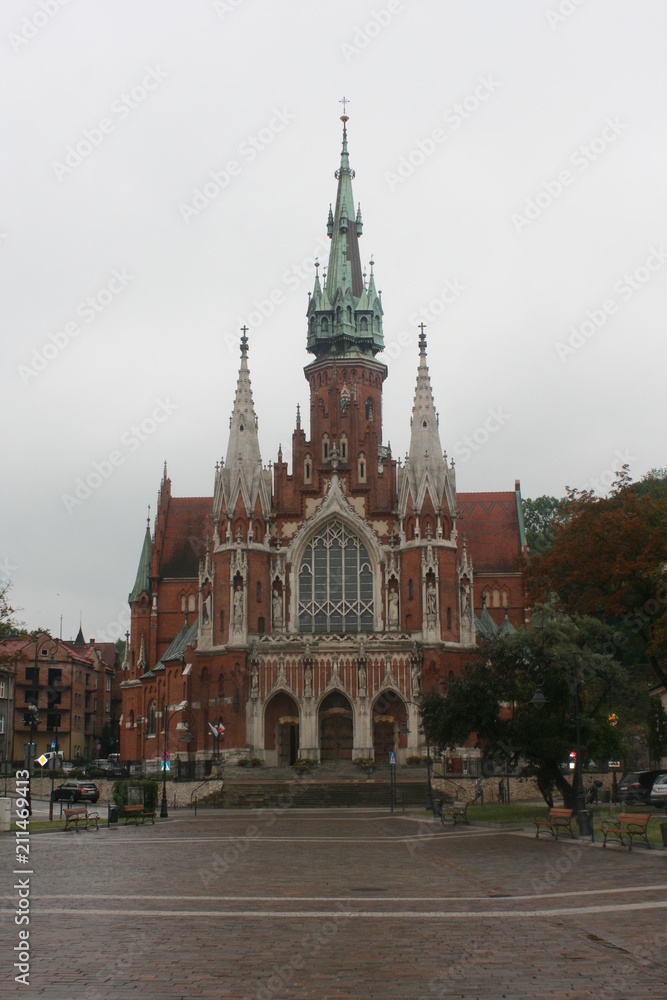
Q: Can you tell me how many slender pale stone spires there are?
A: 2